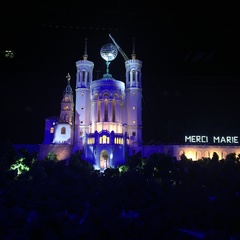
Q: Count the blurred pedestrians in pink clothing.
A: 0